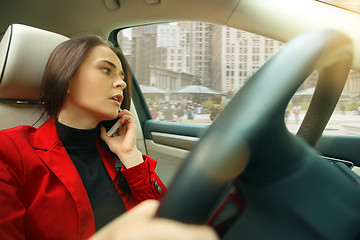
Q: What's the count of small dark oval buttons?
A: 3